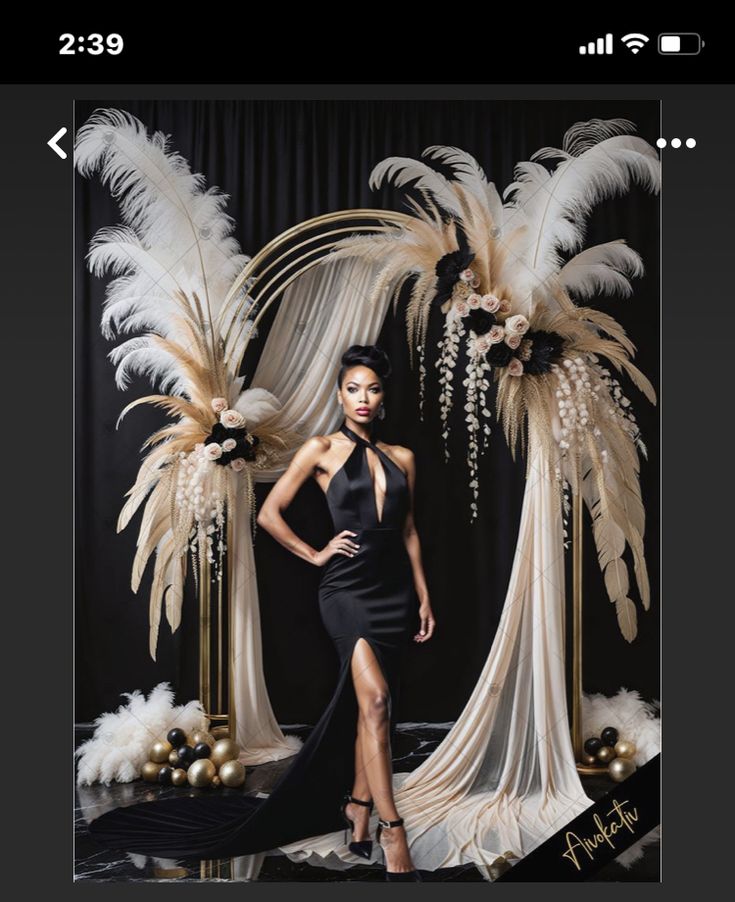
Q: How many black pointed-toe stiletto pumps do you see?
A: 2